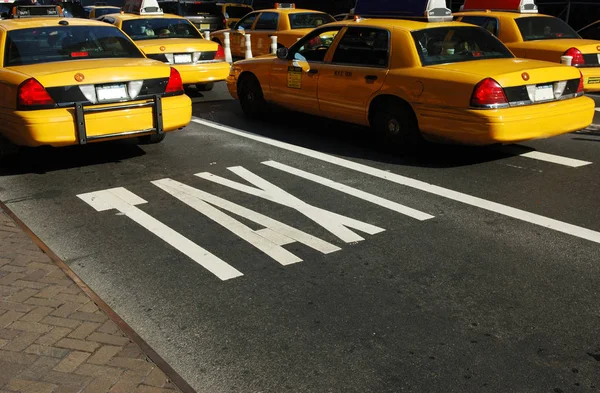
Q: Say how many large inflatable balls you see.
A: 0